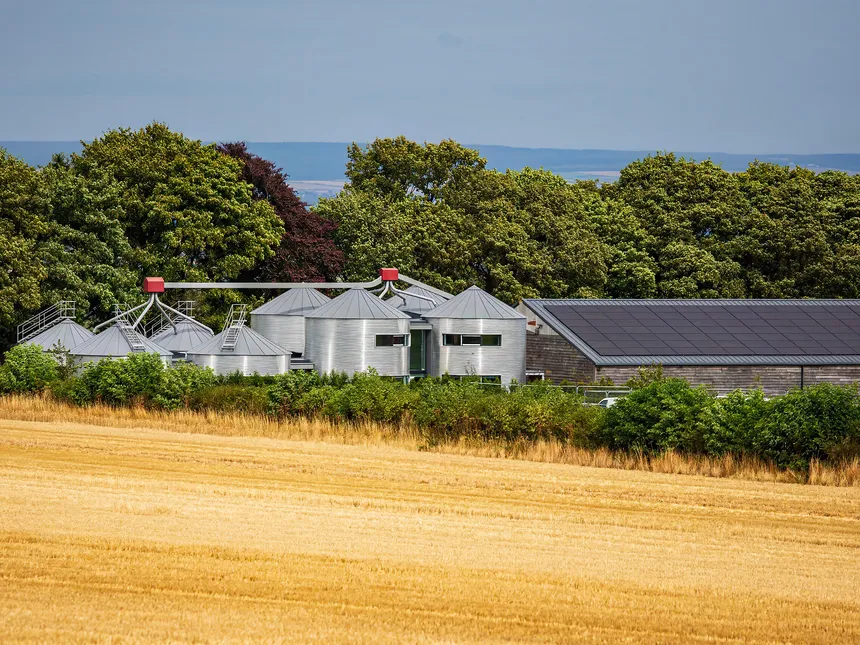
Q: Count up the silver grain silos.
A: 8